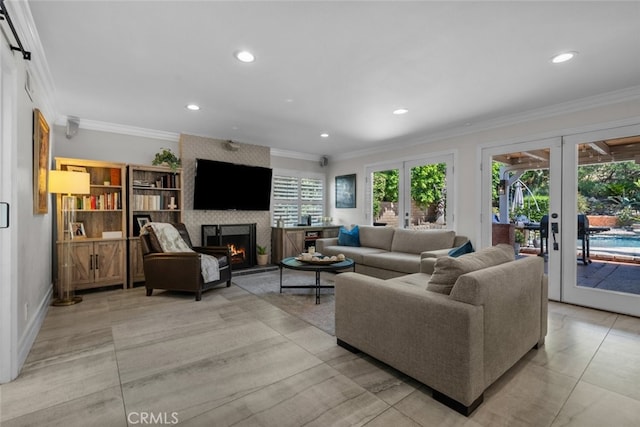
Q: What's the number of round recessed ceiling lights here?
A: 5